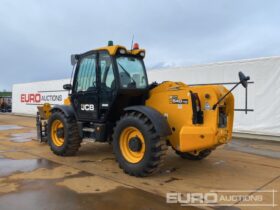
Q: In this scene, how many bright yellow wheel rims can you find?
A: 2